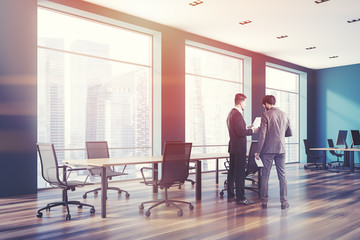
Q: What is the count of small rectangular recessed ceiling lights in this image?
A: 7